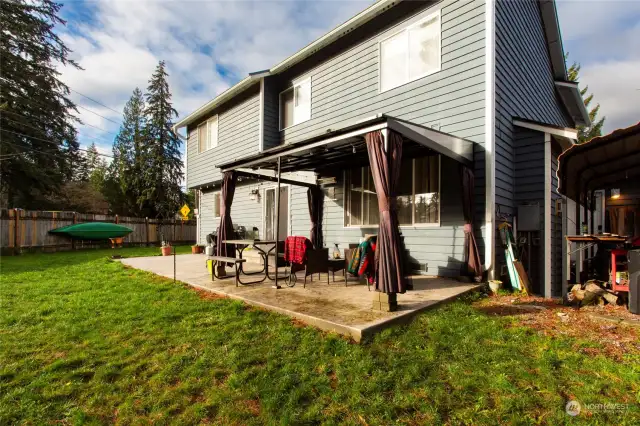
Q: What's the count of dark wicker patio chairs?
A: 2